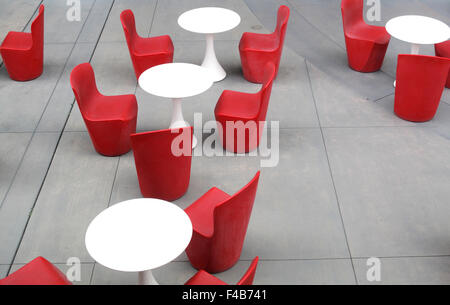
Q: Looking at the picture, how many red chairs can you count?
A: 12